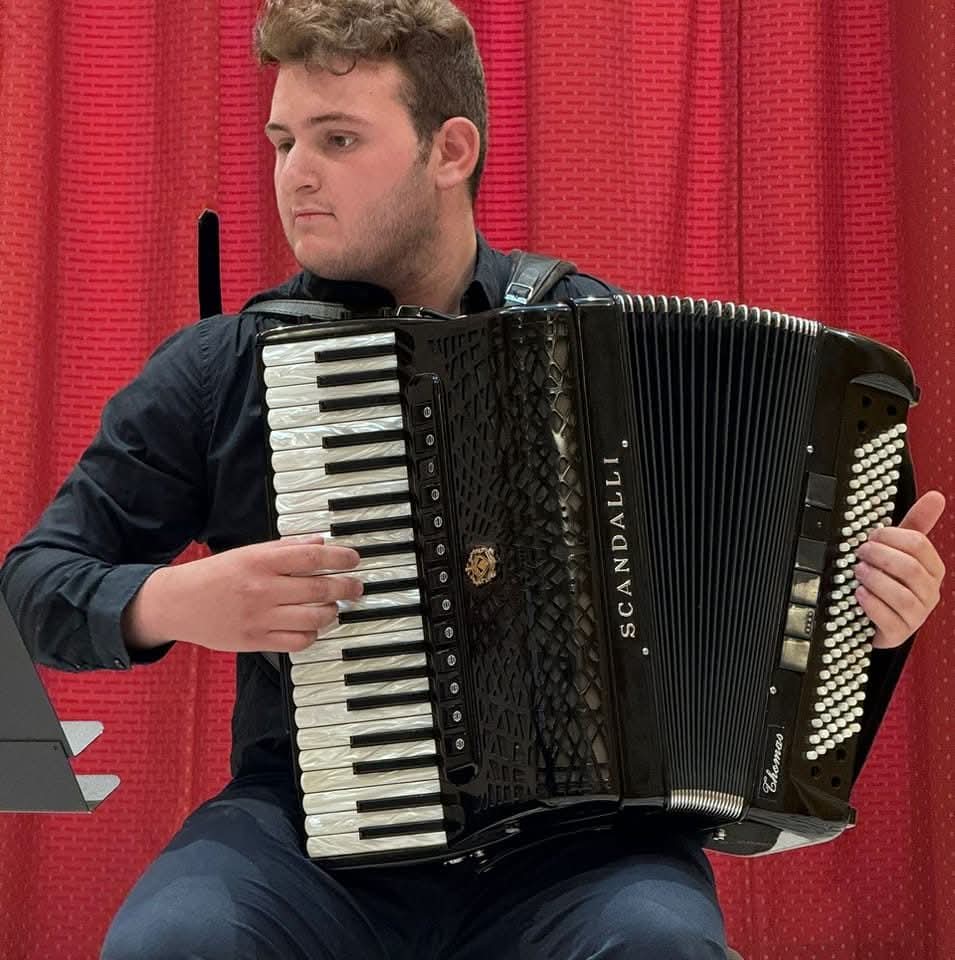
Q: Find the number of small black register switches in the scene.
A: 13